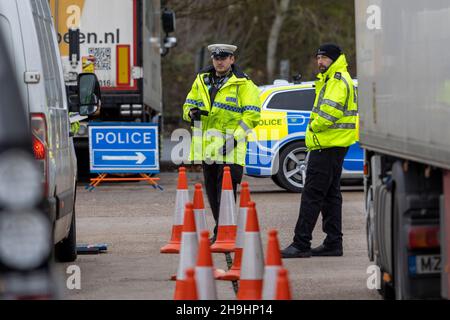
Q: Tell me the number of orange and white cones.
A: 10